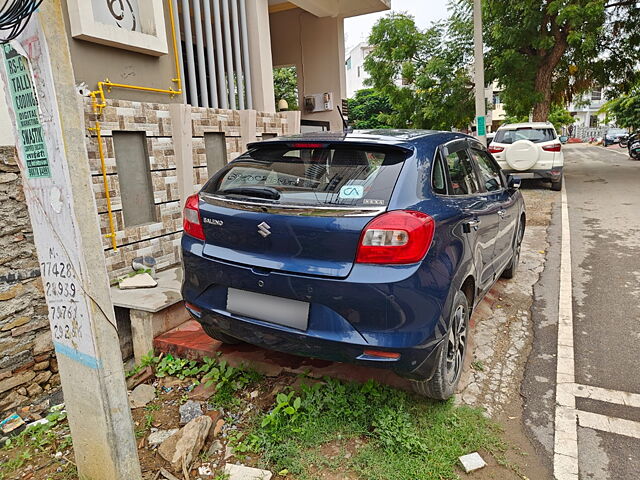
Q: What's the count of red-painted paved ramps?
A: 1